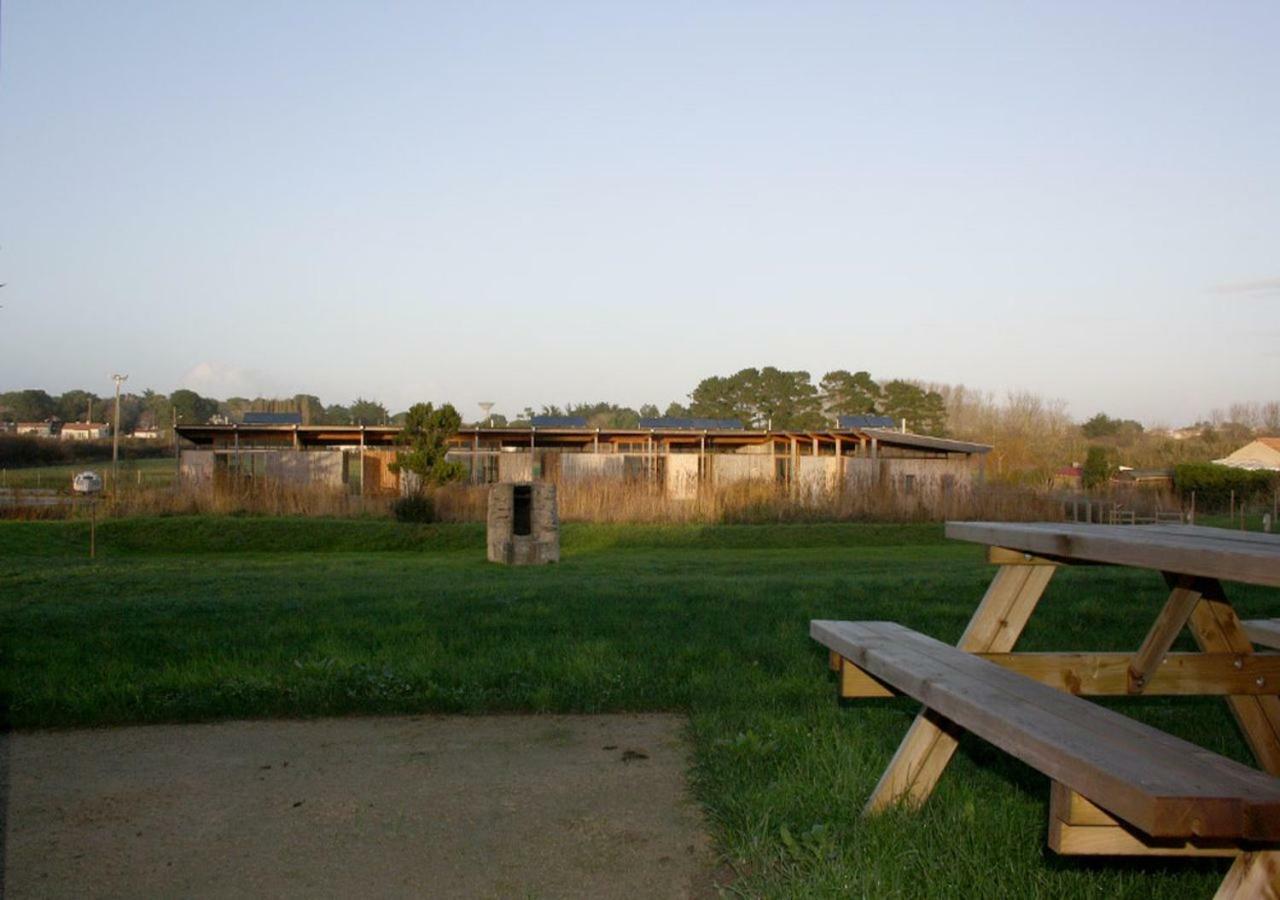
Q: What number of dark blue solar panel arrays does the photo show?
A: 4